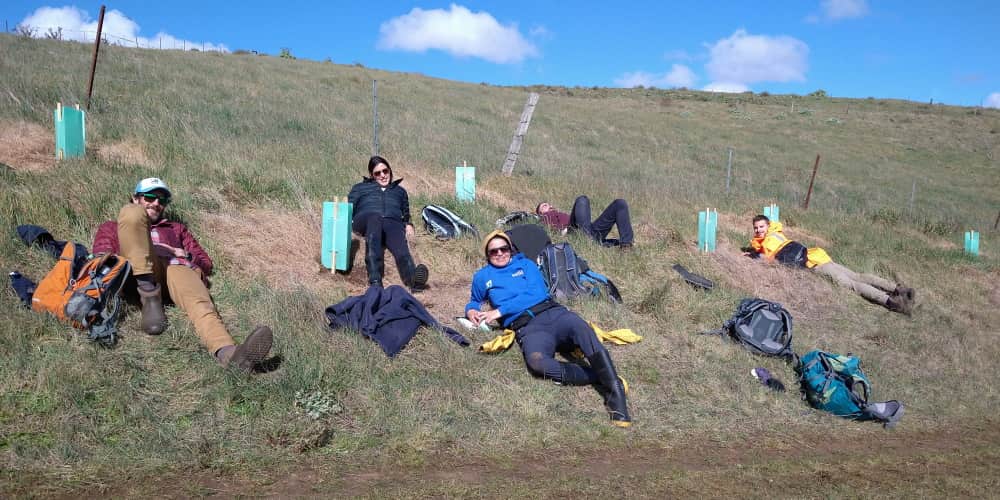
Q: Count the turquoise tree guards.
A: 6